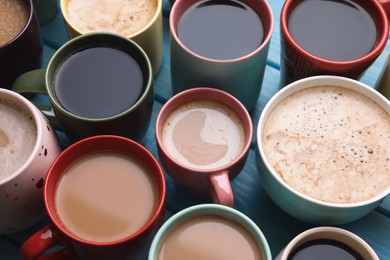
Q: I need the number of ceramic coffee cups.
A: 11